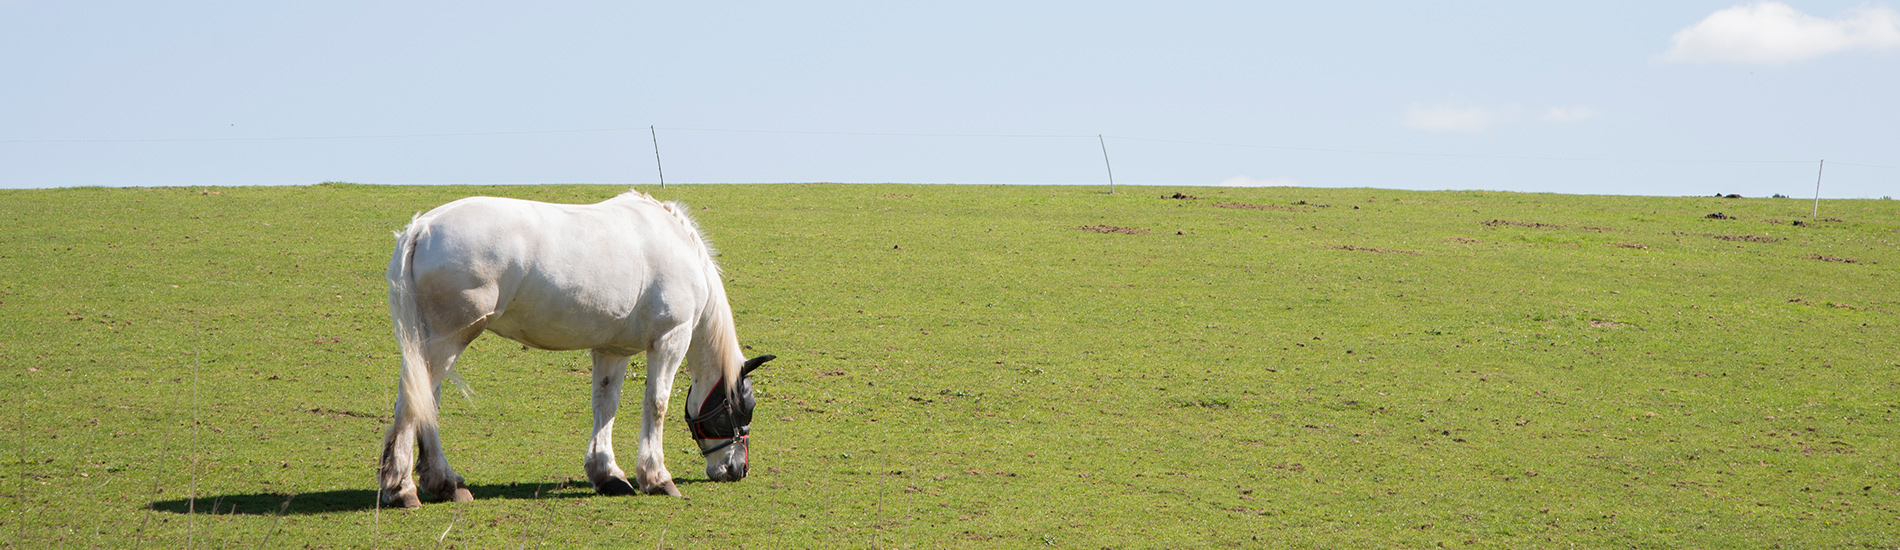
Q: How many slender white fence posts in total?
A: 3